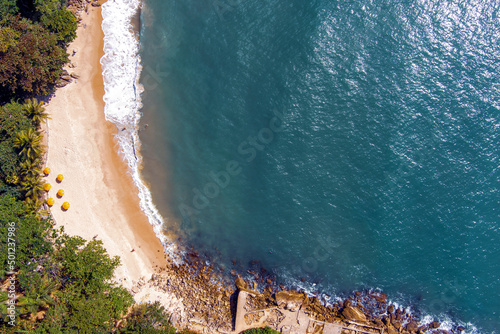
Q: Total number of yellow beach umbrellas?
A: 6